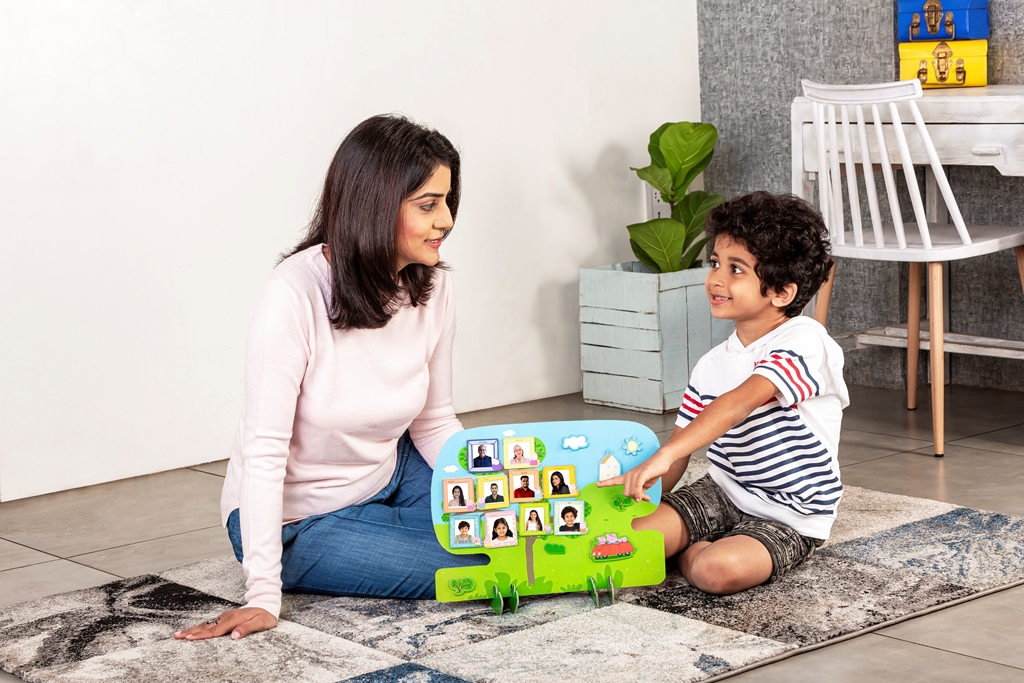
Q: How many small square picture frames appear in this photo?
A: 10